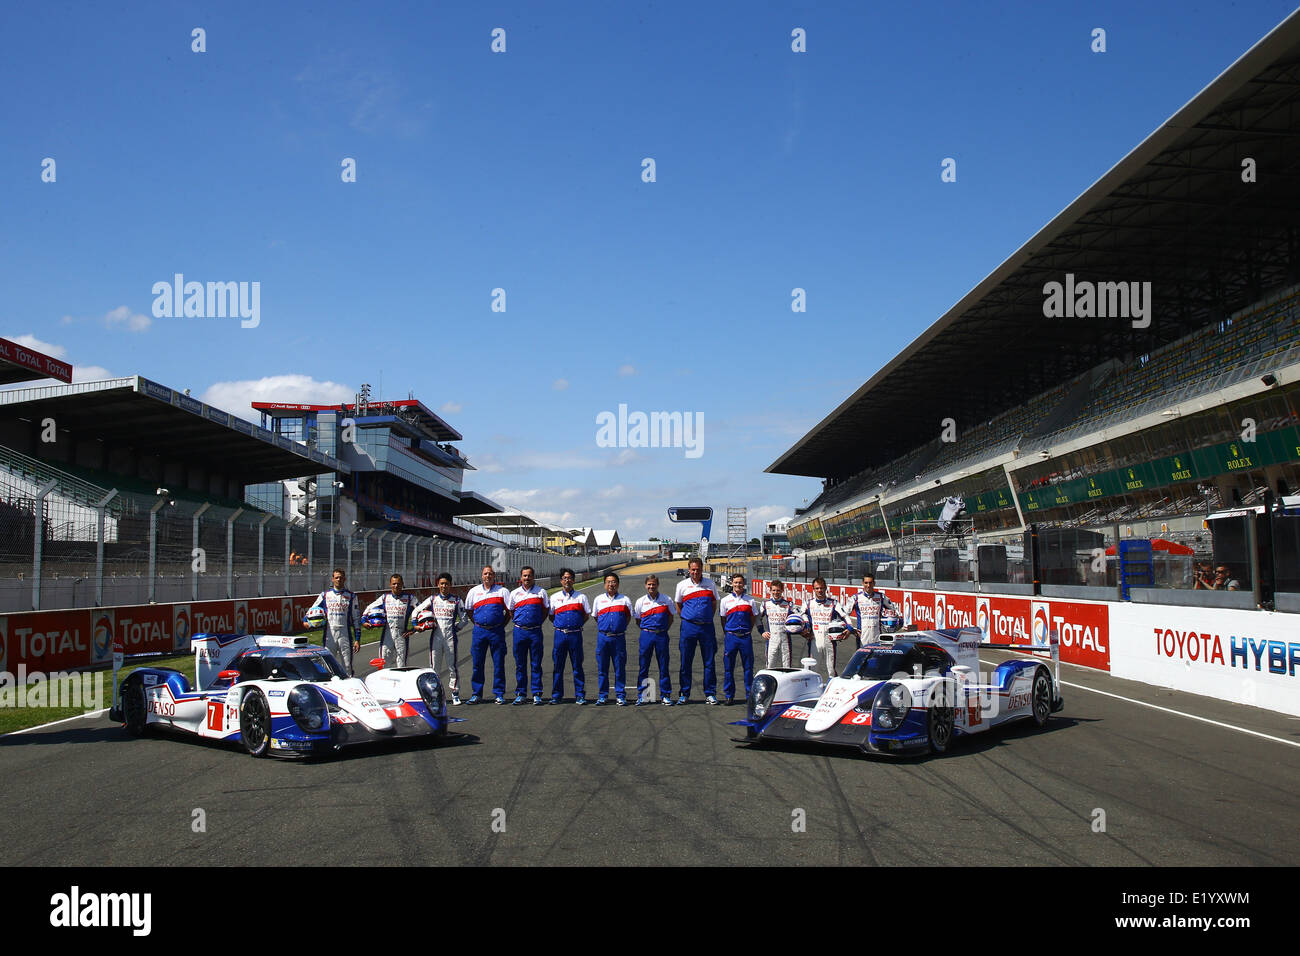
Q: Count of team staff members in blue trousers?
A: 7